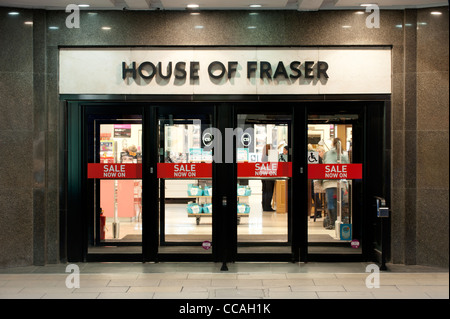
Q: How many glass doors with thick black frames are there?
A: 4